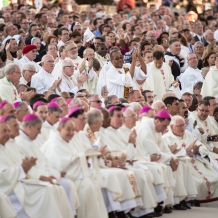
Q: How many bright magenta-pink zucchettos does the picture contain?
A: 15